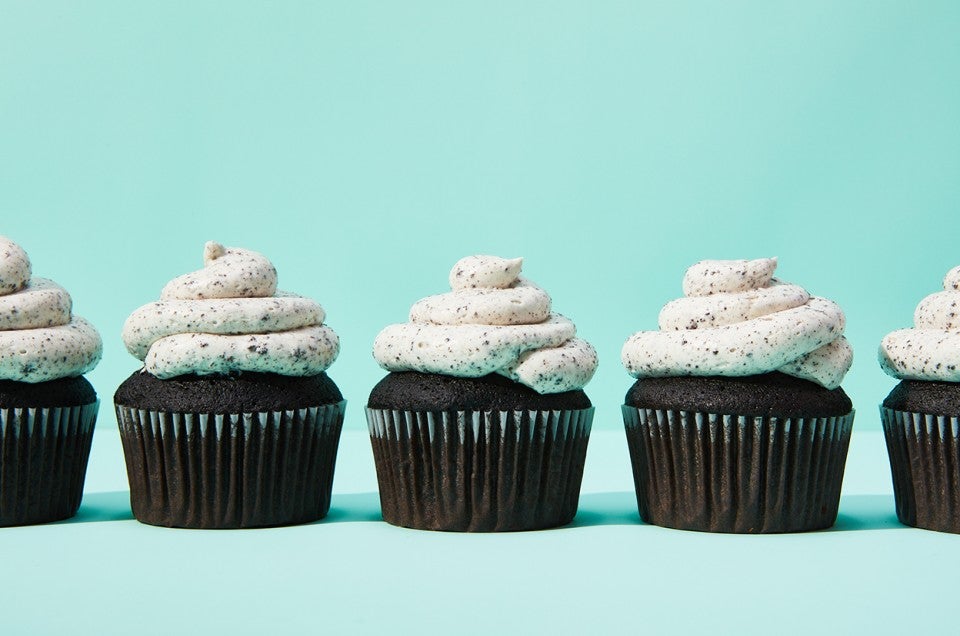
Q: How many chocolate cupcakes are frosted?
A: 5